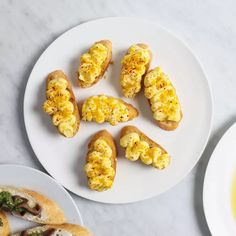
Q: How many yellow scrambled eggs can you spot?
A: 7